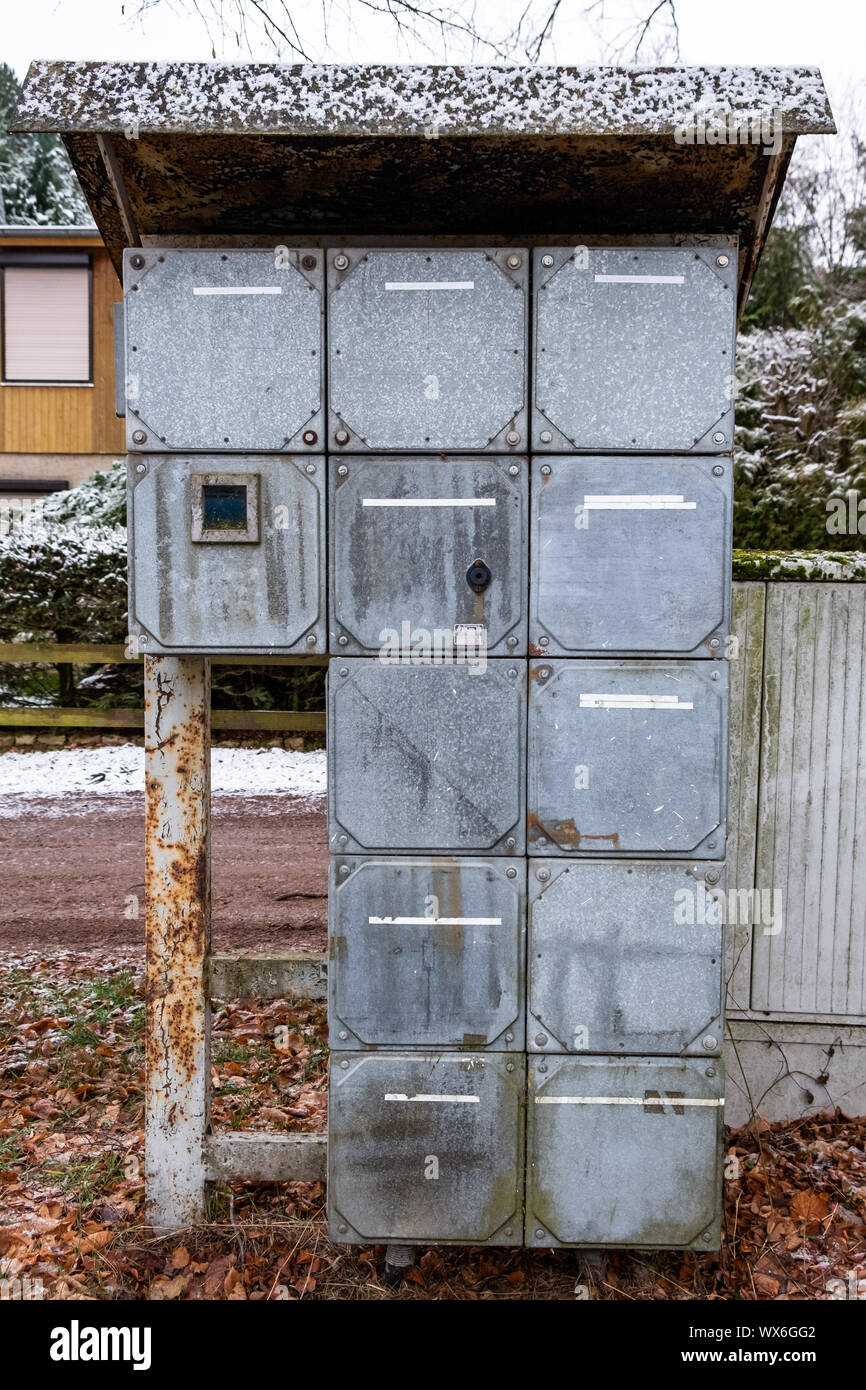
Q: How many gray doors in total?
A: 12